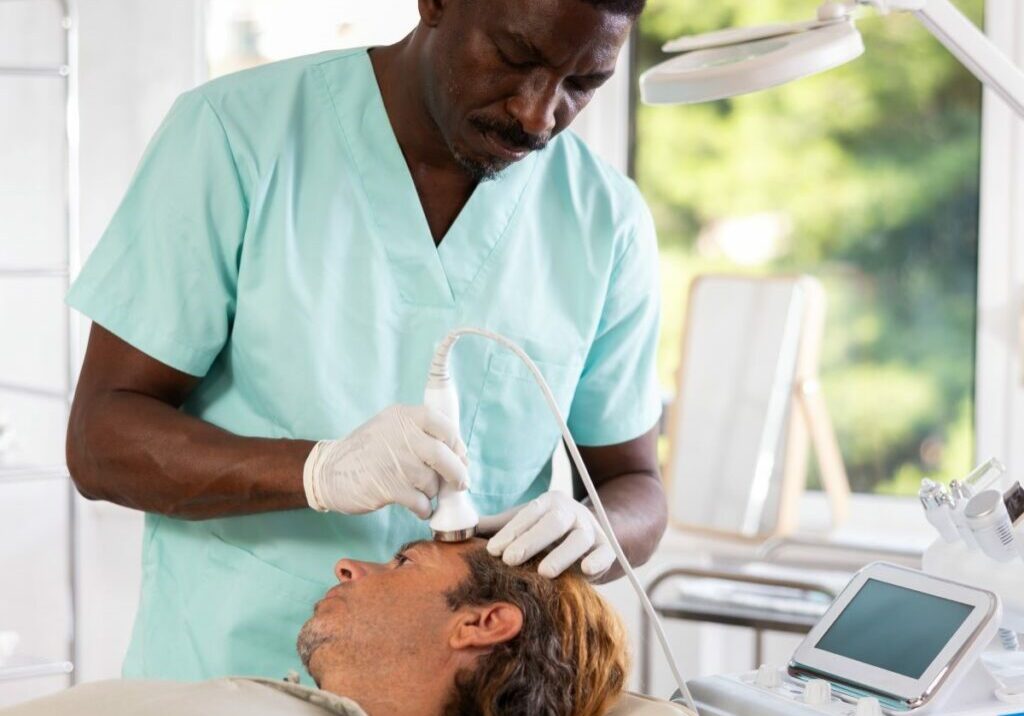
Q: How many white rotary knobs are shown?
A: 3